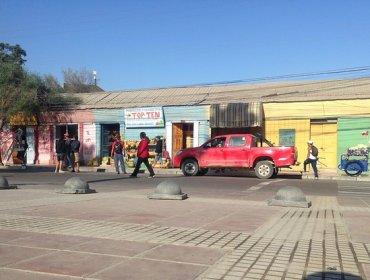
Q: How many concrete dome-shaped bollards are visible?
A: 4